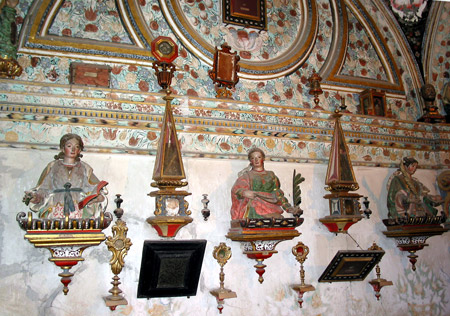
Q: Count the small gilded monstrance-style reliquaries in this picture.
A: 4